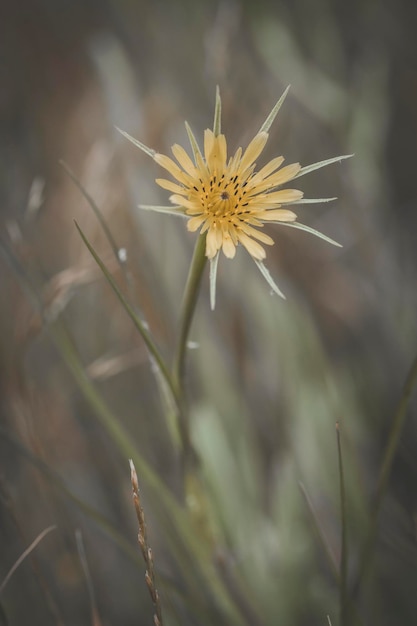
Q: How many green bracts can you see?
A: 10